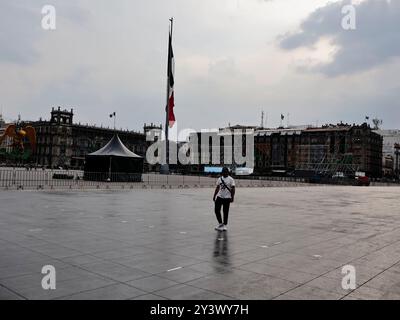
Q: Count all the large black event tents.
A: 1